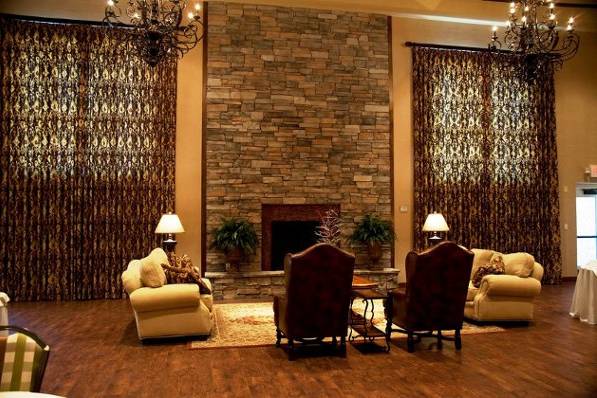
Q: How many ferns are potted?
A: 2